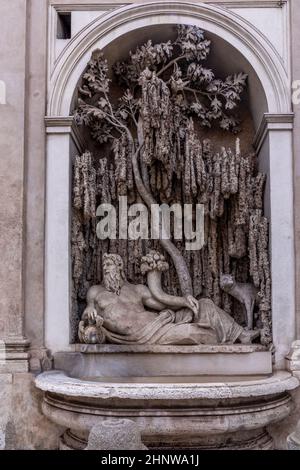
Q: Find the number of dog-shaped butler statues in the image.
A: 0